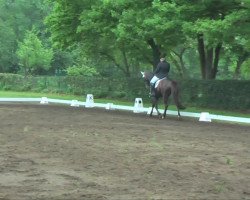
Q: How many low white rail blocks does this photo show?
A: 5